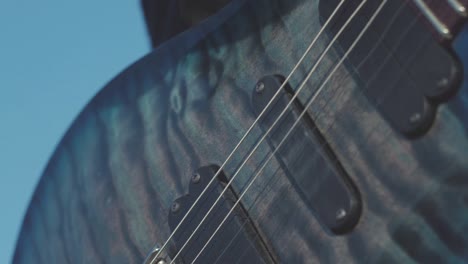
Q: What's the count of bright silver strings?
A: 3